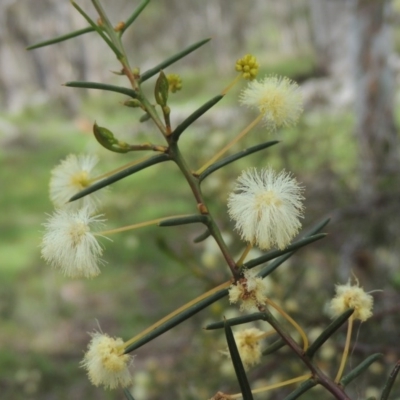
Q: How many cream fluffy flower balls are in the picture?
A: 8